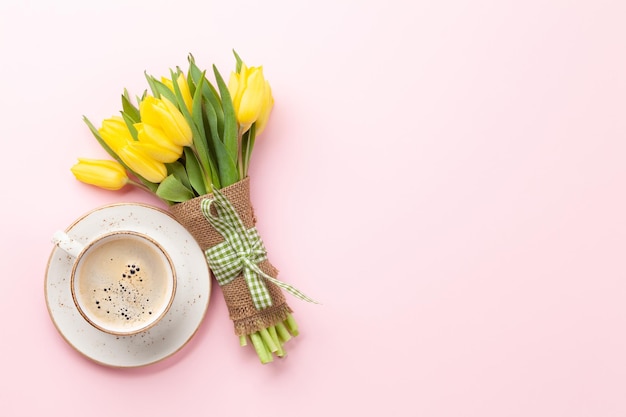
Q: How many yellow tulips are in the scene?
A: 8